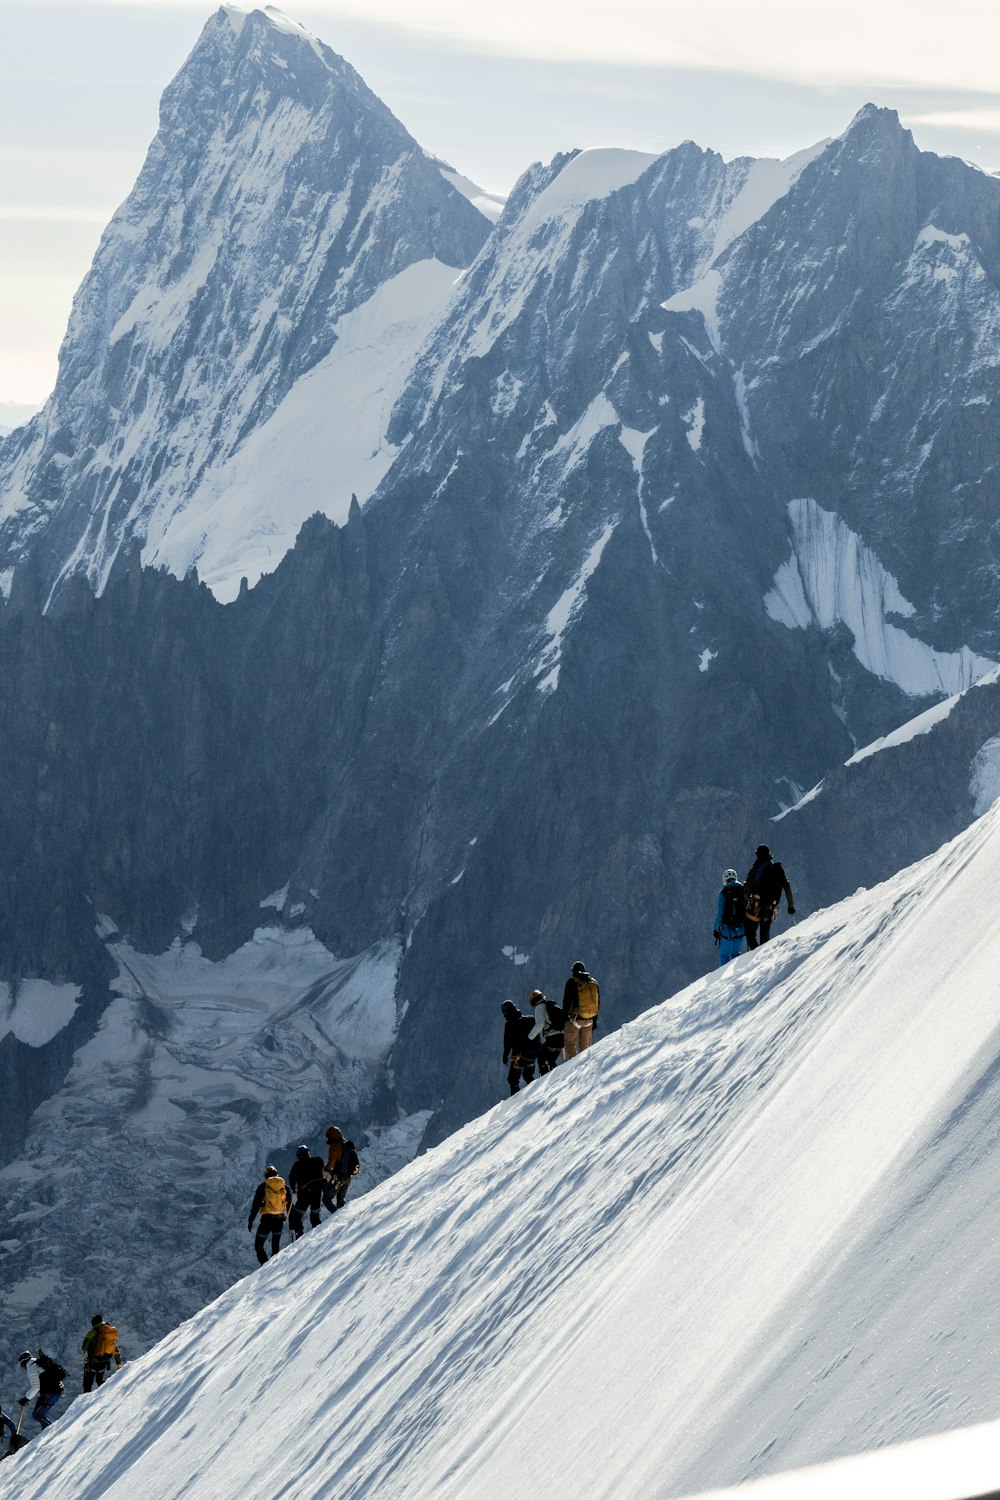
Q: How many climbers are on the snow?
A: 11